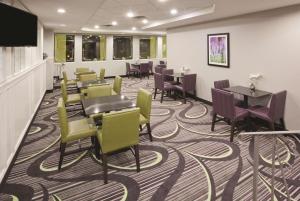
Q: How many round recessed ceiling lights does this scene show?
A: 8